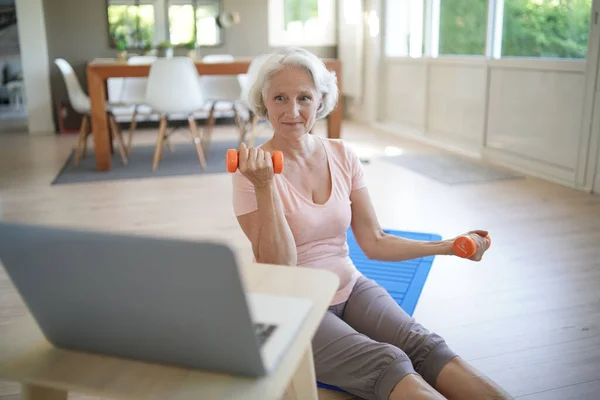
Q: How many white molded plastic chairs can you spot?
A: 5